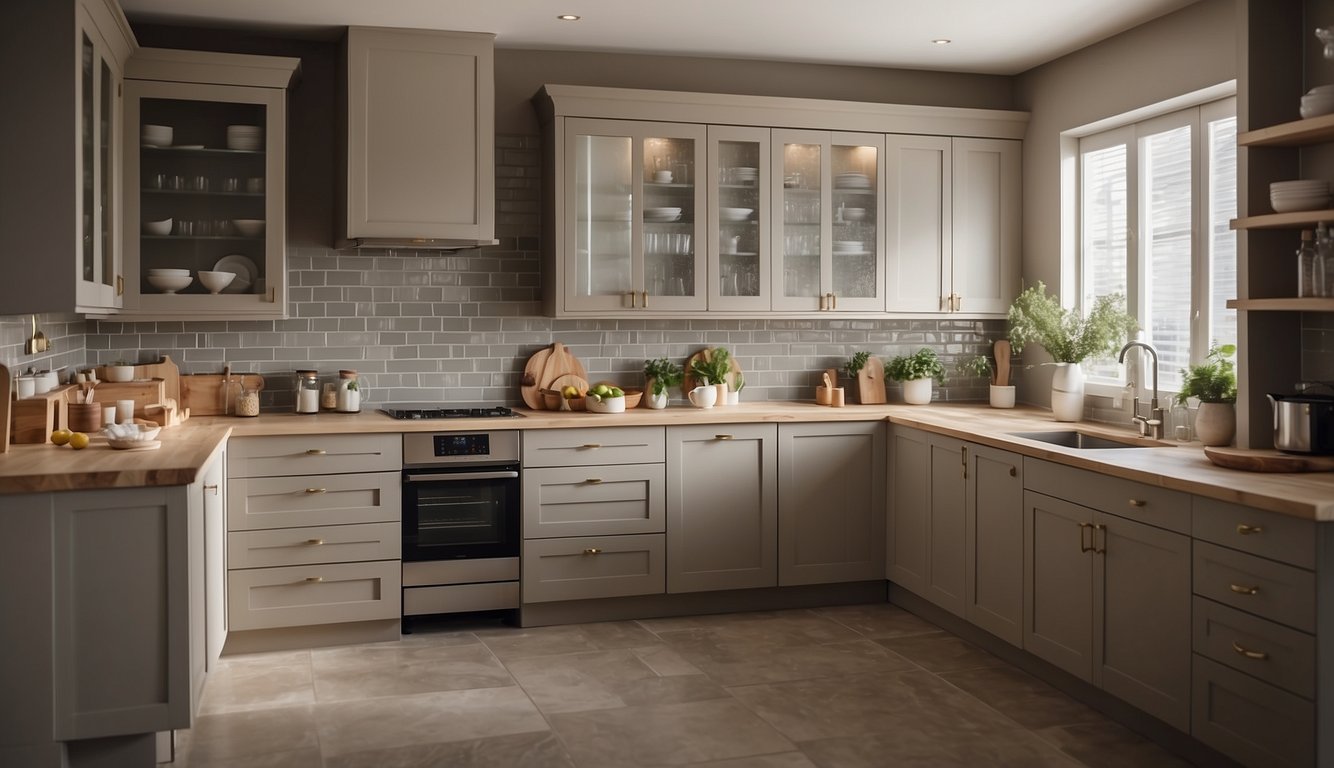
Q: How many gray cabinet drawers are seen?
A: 12